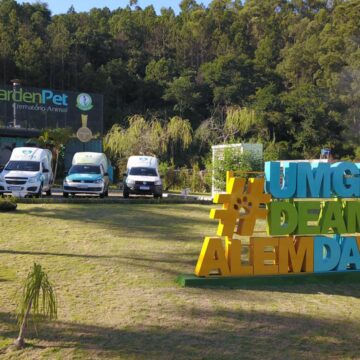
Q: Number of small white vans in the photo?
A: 3